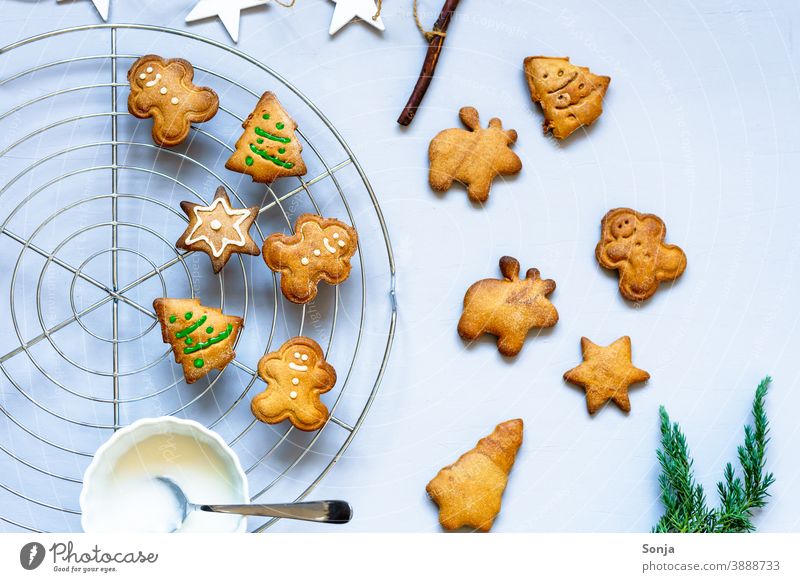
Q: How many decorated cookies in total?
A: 6